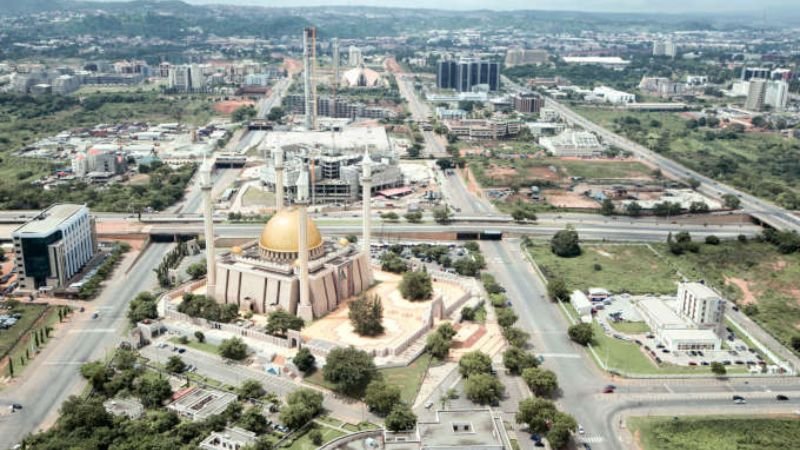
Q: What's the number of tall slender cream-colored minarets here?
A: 4